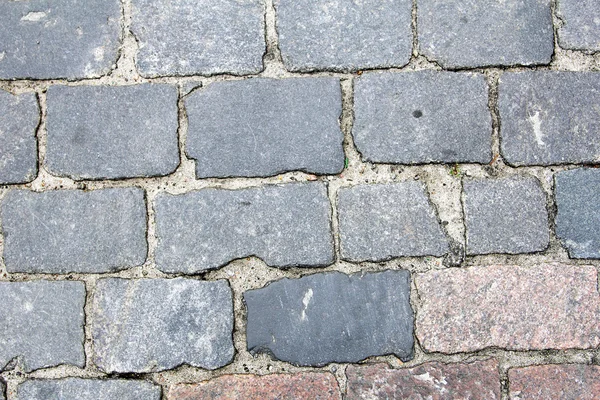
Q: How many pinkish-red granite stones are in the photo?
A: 4